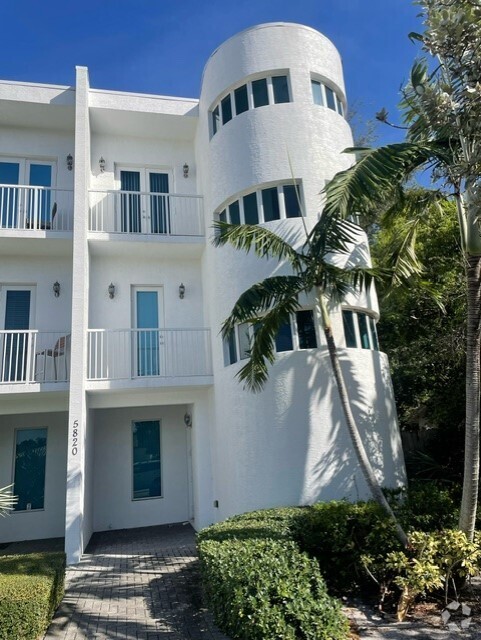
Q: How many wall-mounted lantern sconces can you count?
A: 7